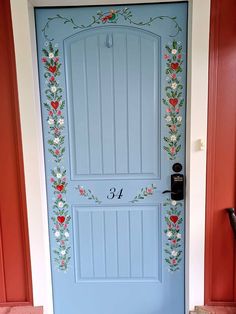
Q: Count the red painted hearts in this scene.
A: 7